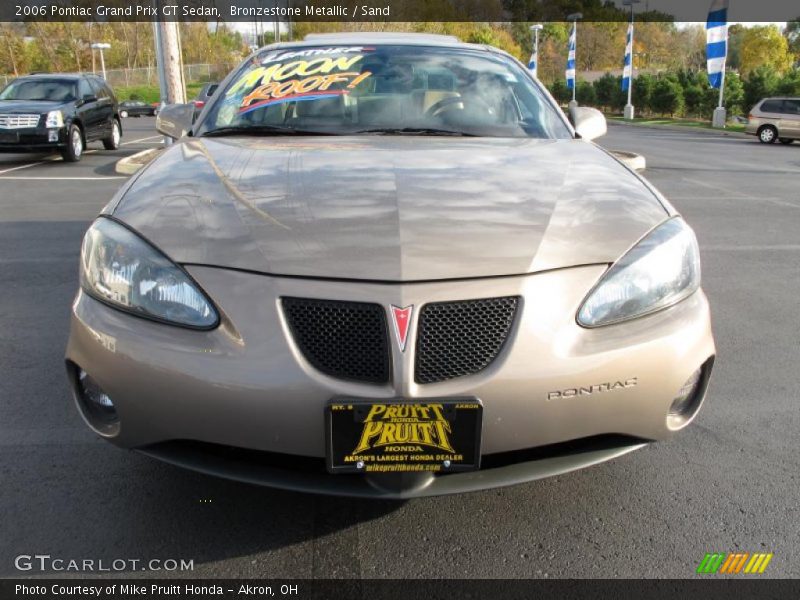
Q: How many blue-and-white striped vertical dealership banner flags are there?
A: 4